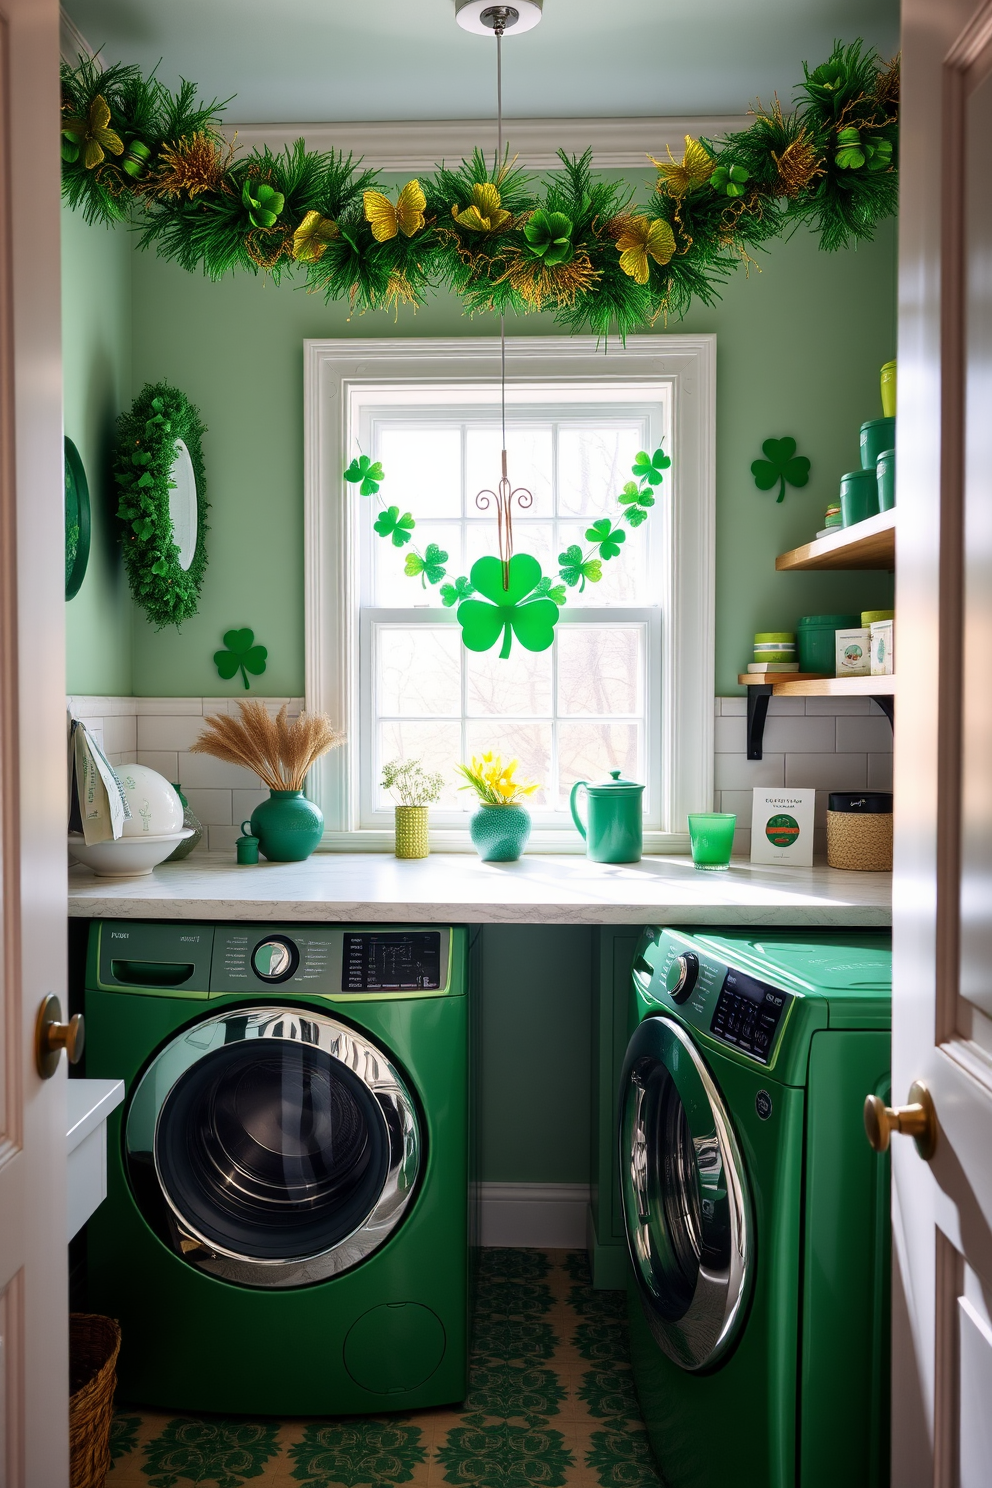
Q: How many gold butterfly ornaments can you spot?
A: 6